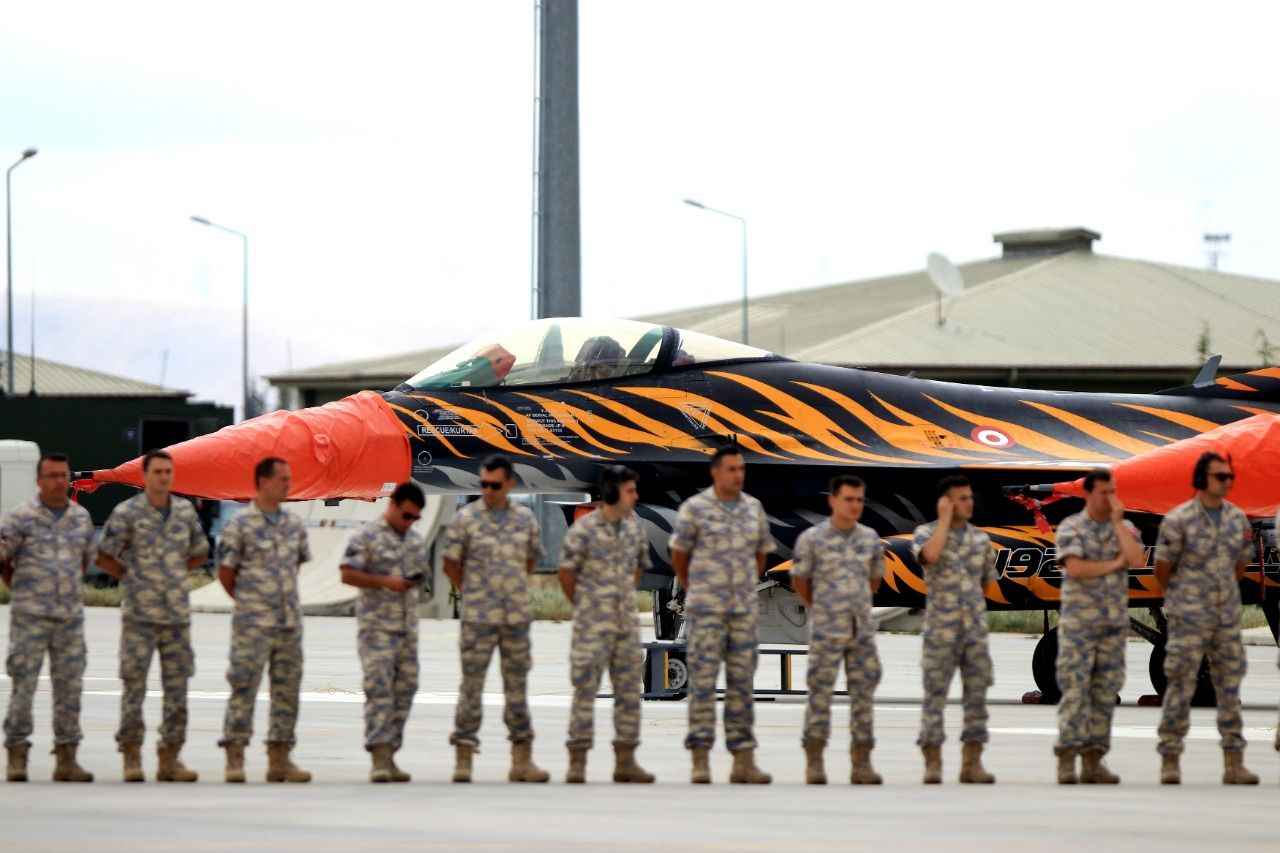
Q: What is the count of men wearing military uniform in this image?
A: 11